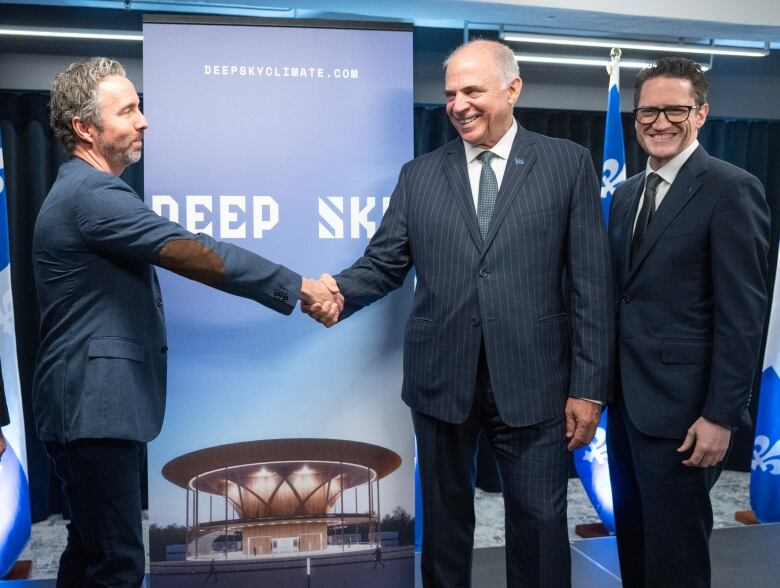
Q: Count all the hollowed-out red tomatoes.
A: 0